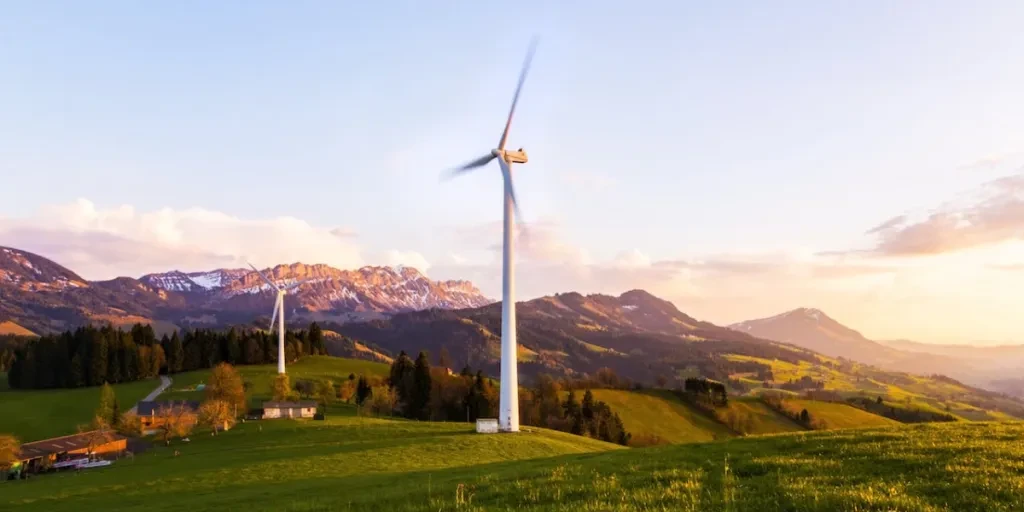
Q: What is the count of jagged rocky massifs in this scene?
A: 1